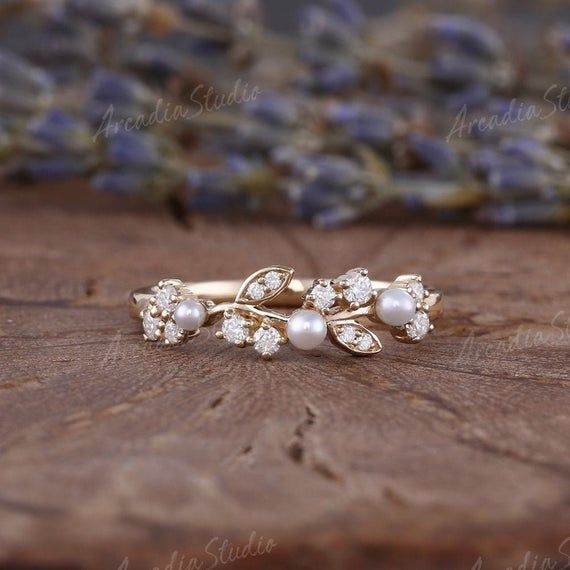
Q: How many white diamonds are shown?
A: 13